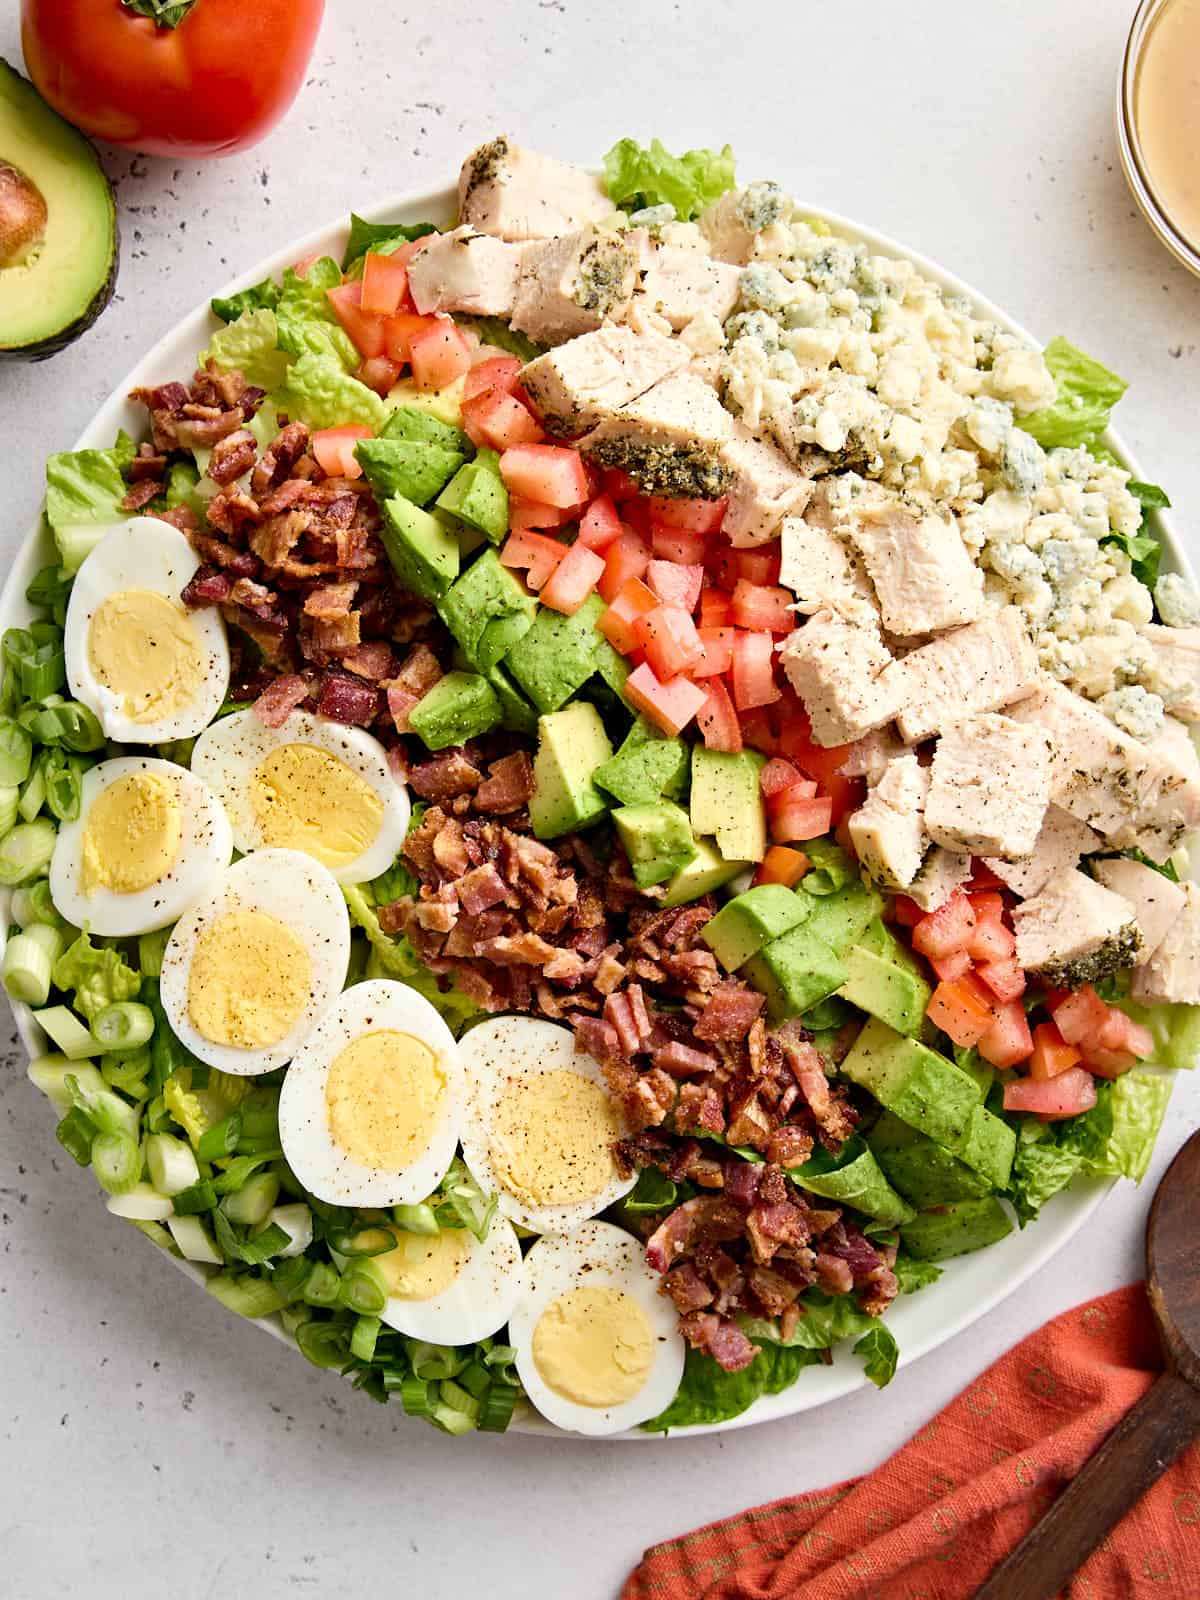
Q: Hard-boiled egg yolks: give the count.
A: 8